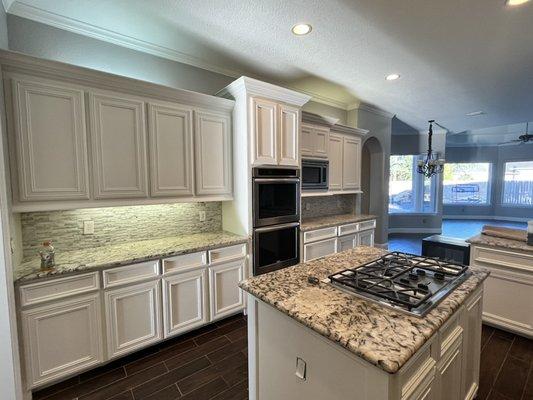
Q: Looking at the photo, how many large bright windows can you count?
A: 3